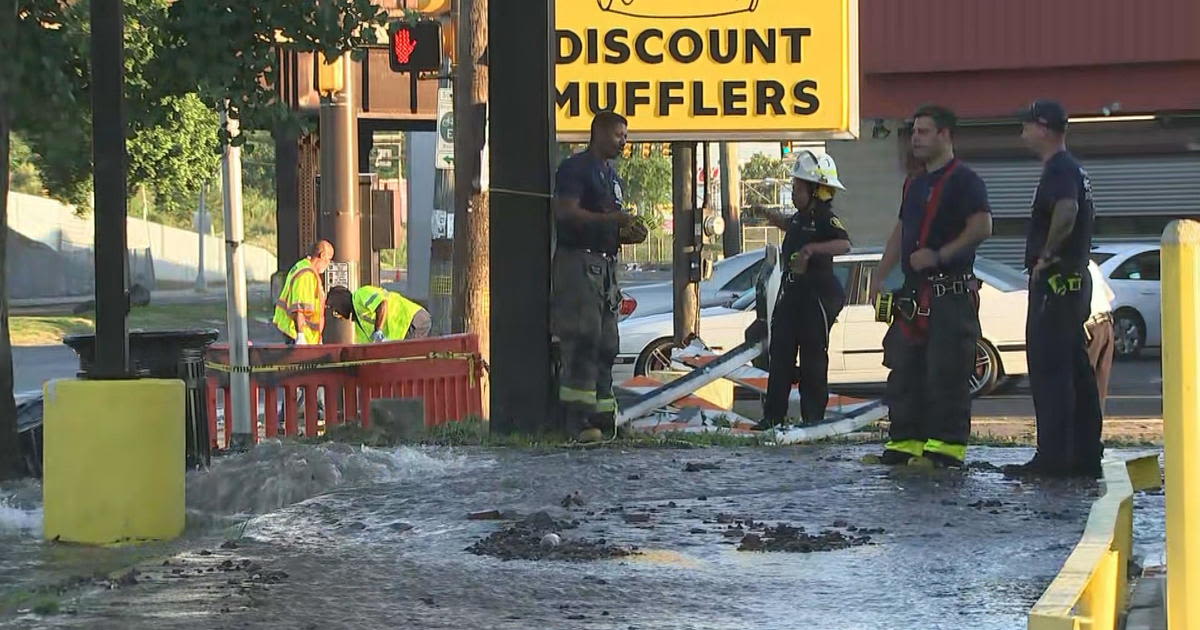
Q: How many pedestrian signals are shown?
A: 1